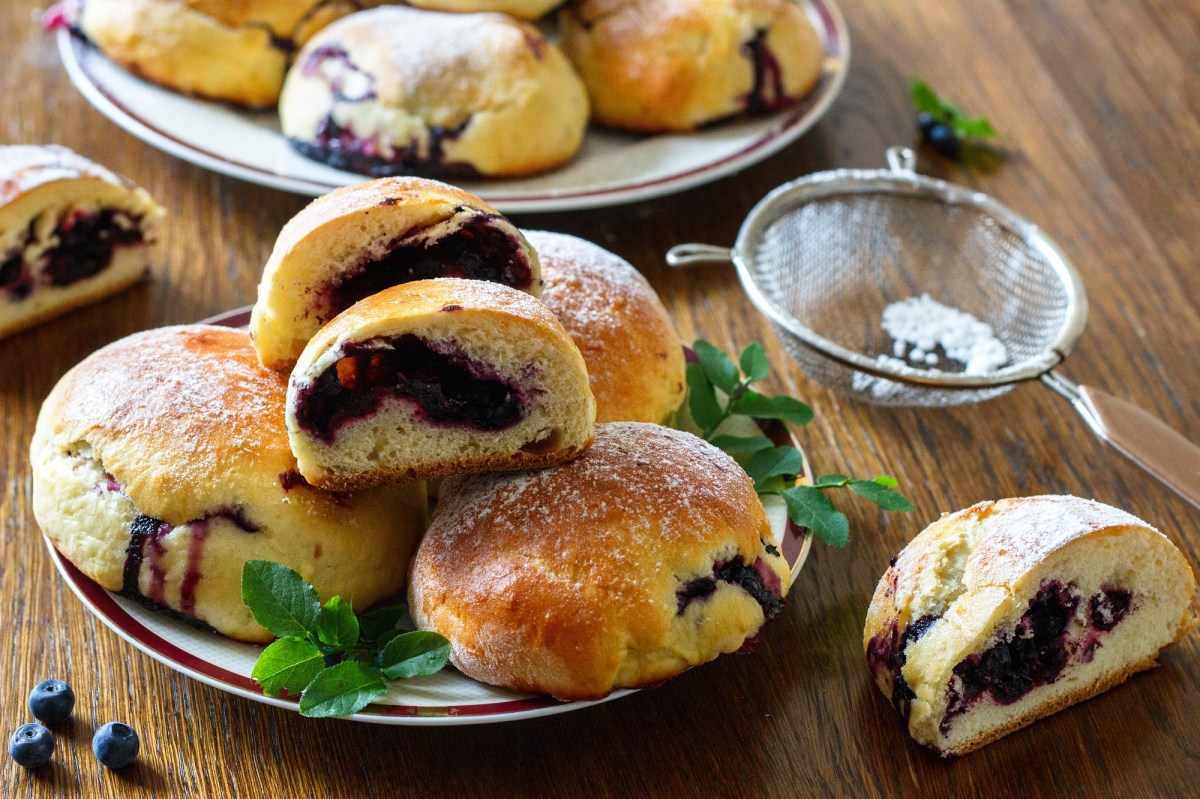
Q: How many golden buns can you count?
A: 11